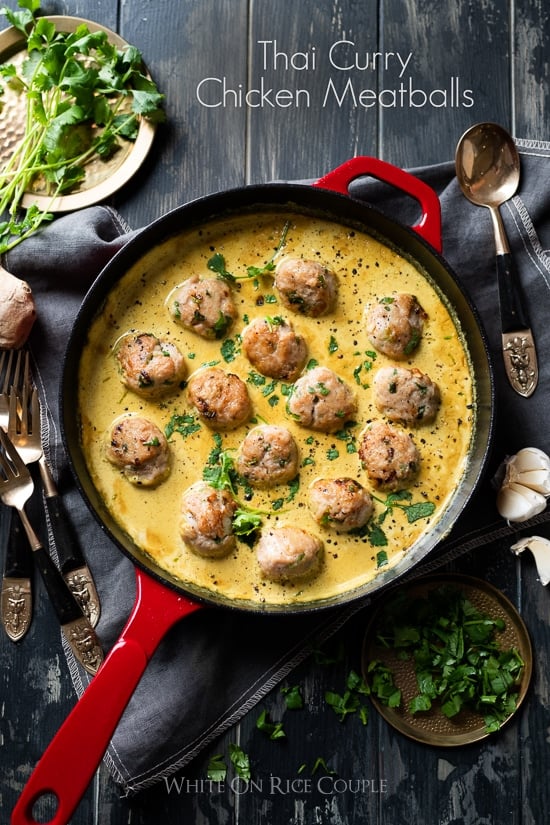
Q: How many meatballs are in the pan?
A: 14